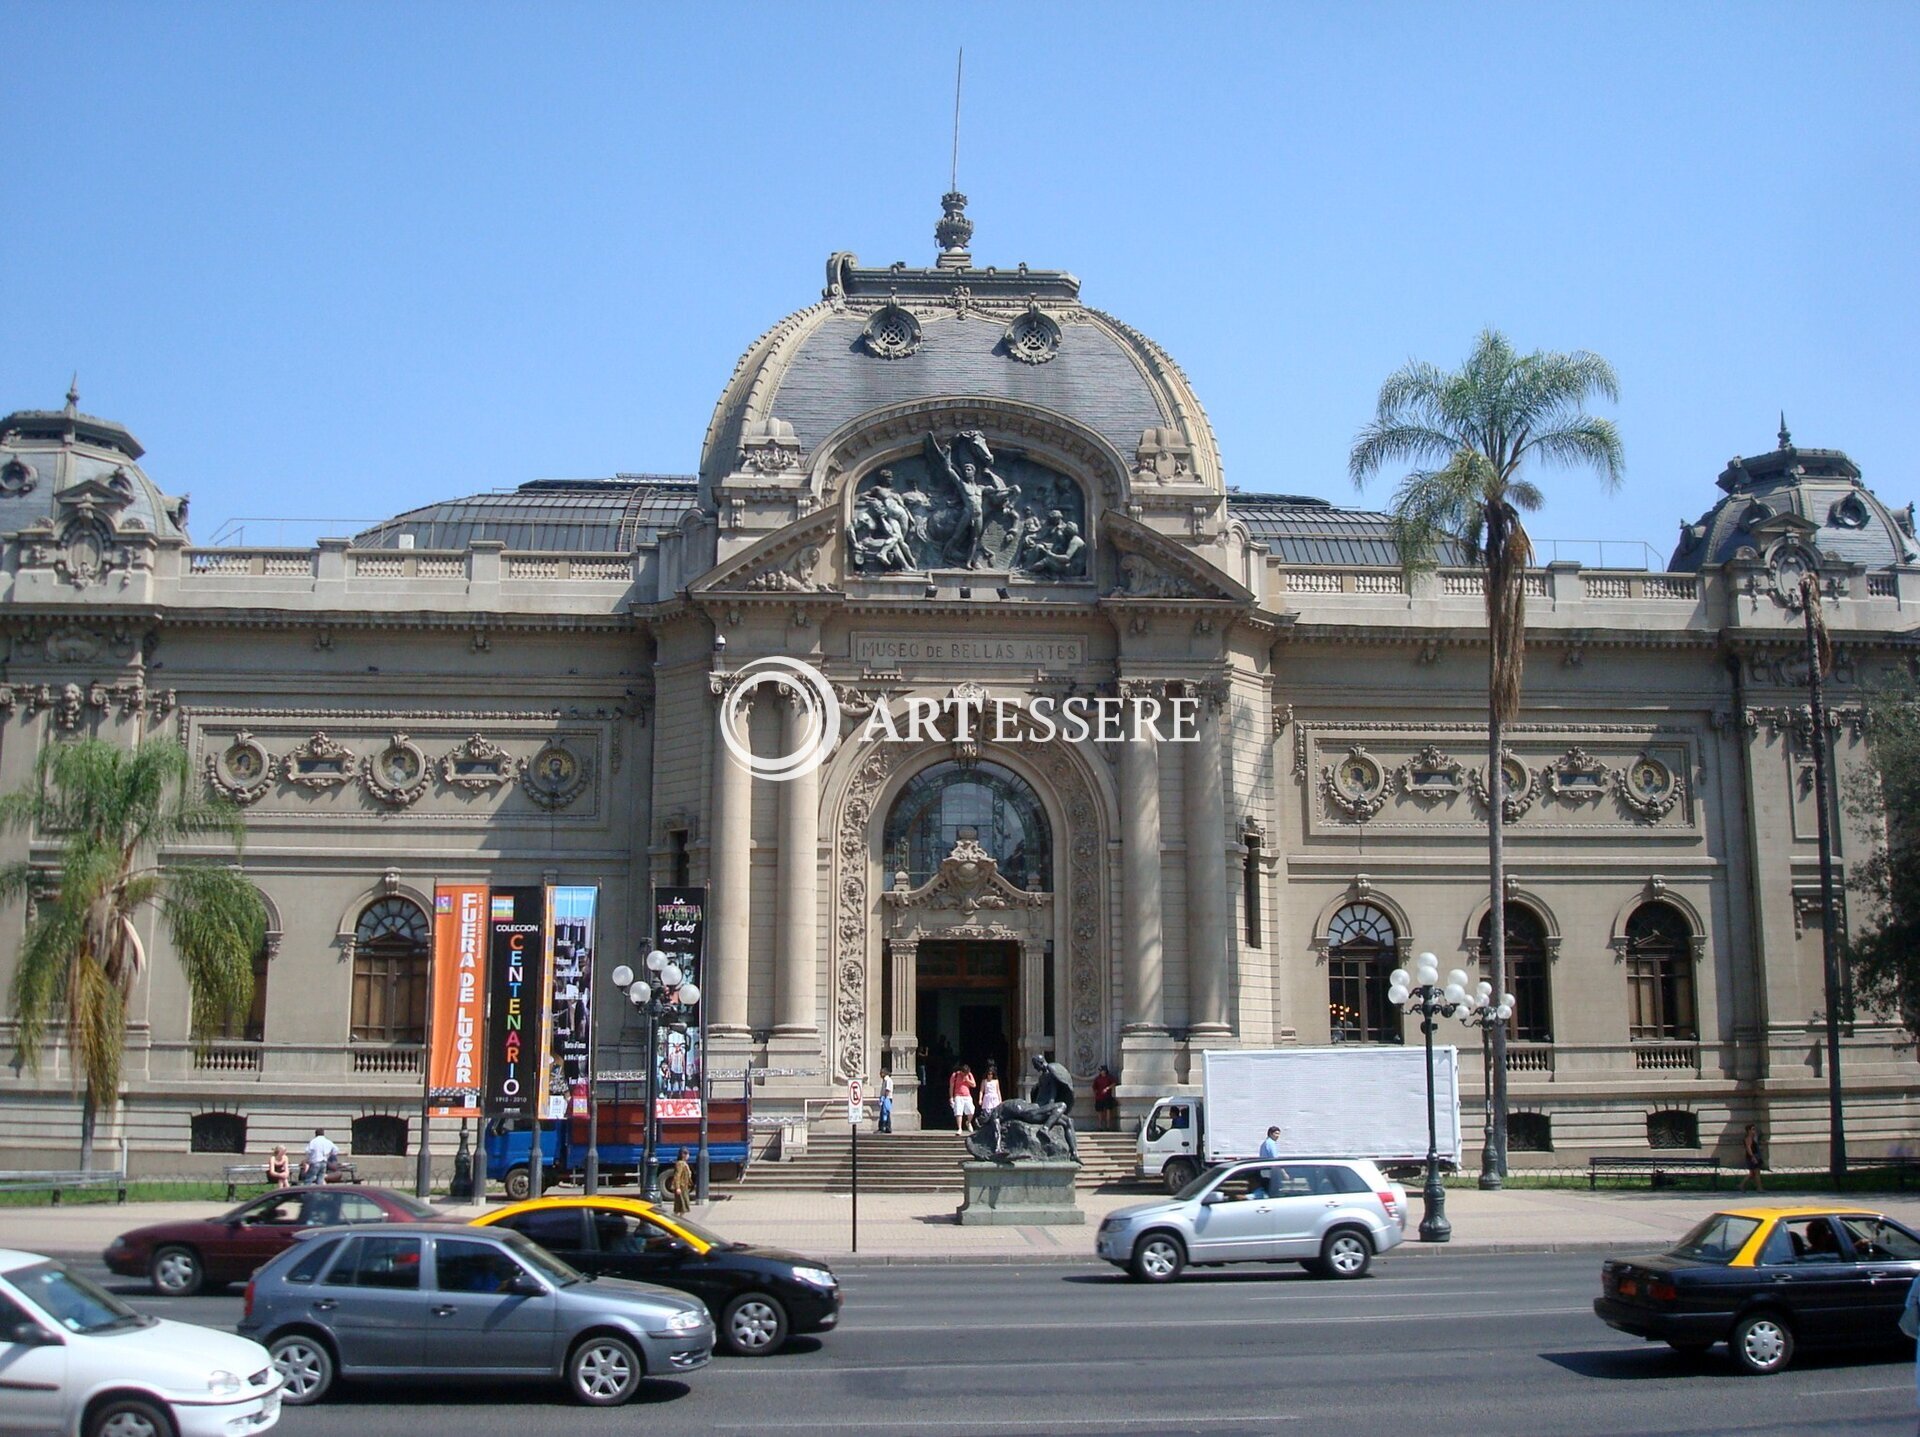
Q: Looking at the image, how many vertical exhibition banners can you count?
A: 4